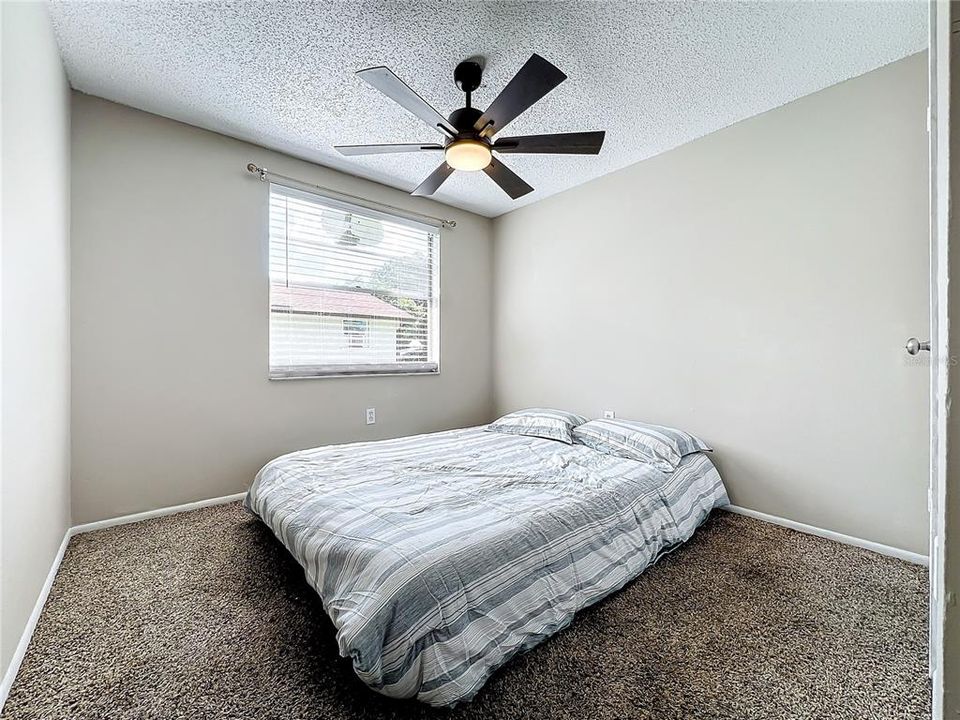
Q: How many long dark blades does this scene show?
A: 6